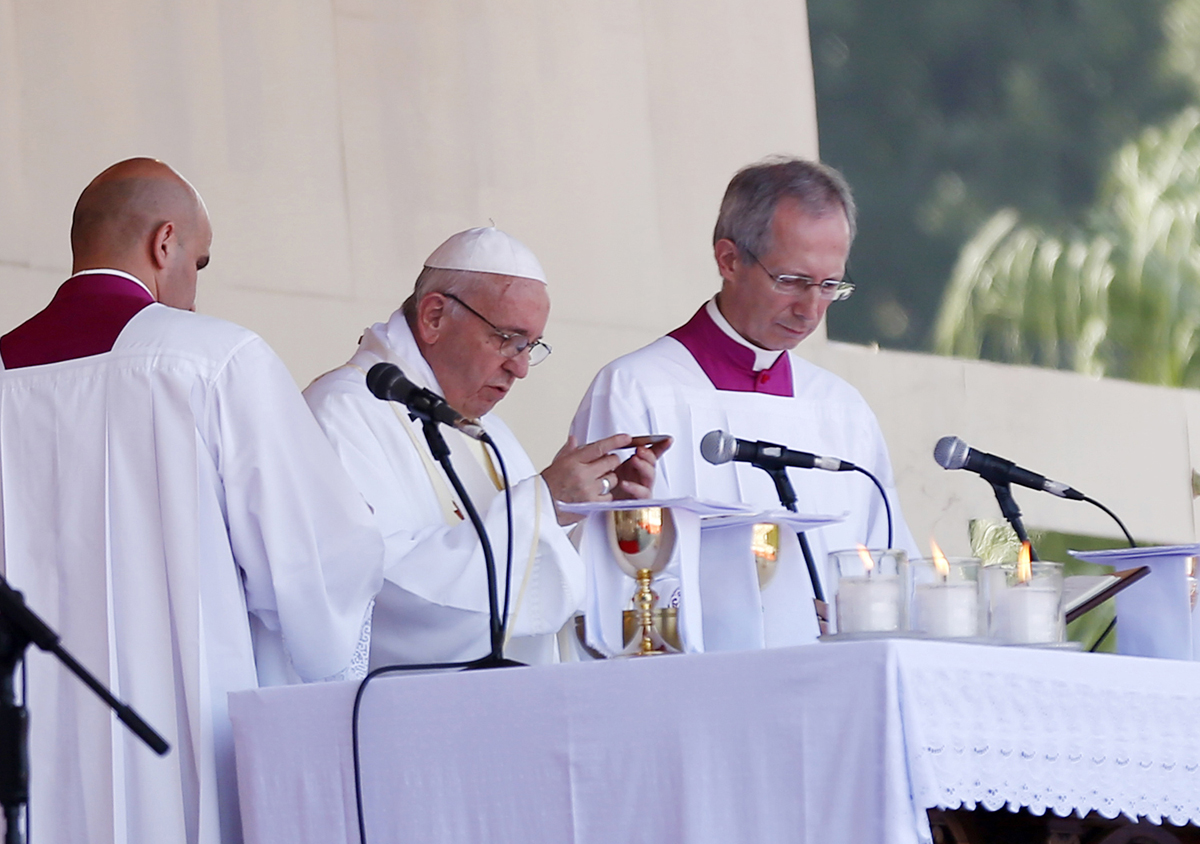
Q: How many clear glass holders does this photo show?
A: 3